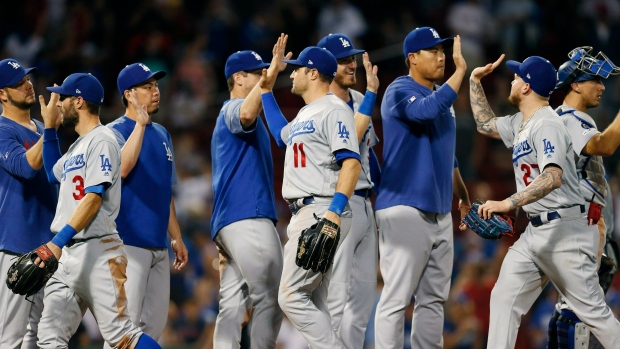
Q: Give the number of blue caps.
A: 8